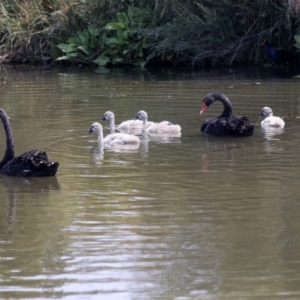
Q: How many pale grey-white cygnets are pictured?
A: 4